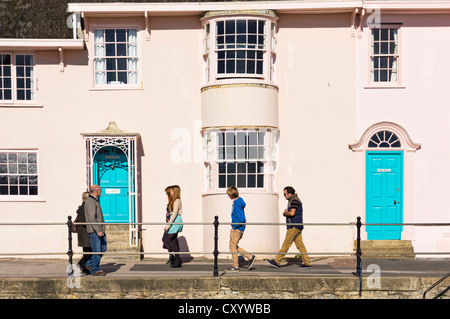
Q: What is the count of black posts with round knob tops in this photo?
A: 3